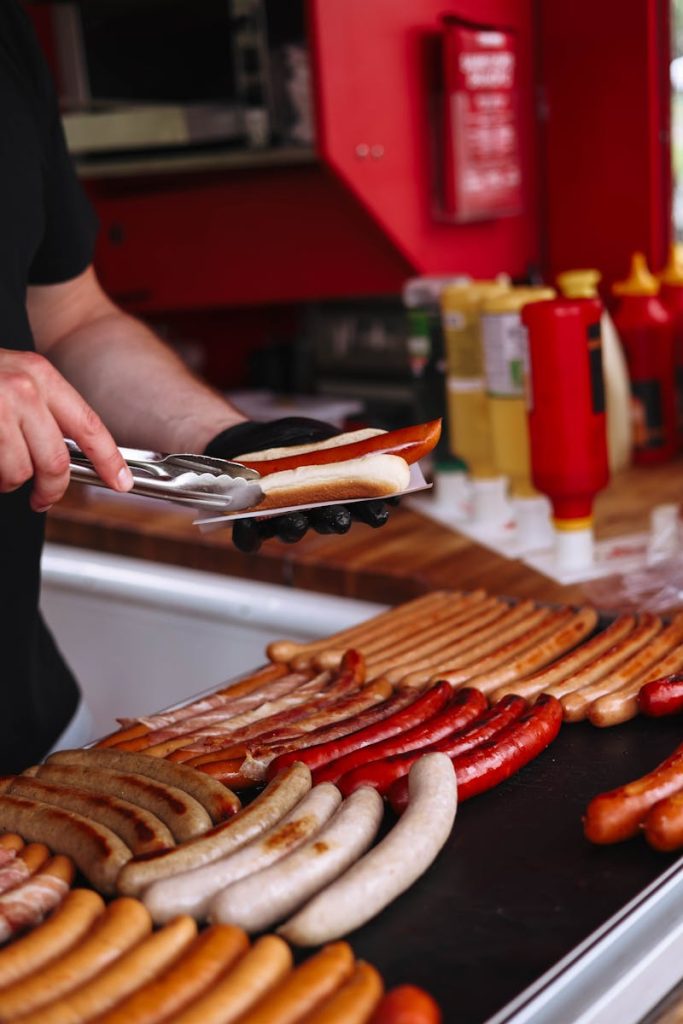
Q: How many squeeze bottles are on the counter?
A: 7